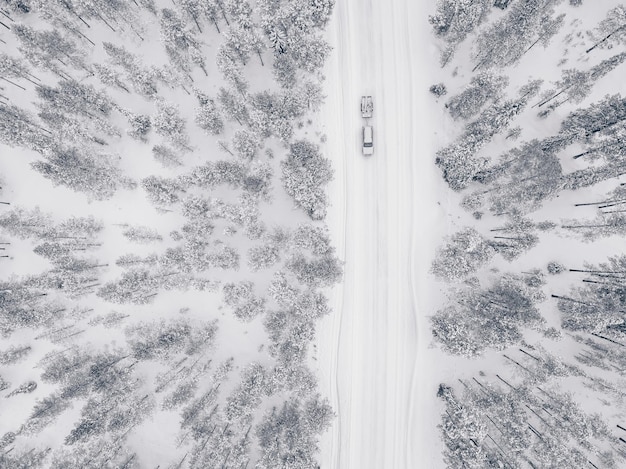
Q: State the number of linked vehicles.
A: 2